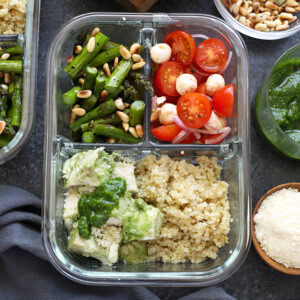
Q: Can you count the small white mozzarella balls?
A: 5